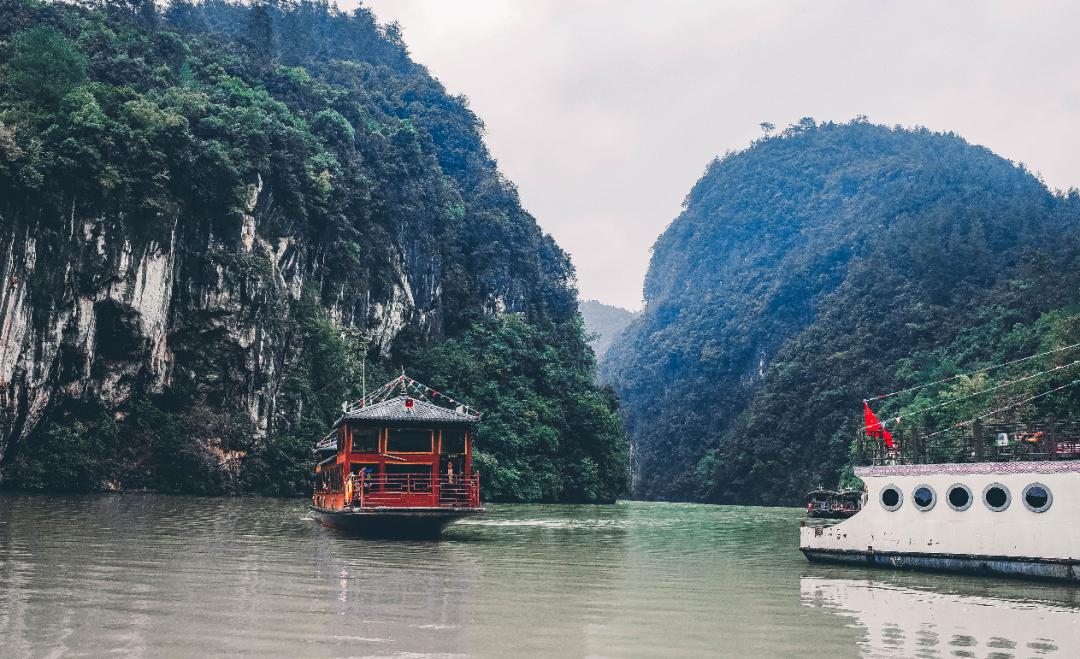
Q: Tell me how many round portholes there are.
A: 5